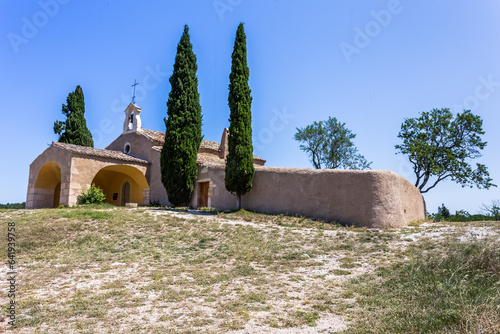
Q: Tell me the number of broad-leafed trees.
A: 2